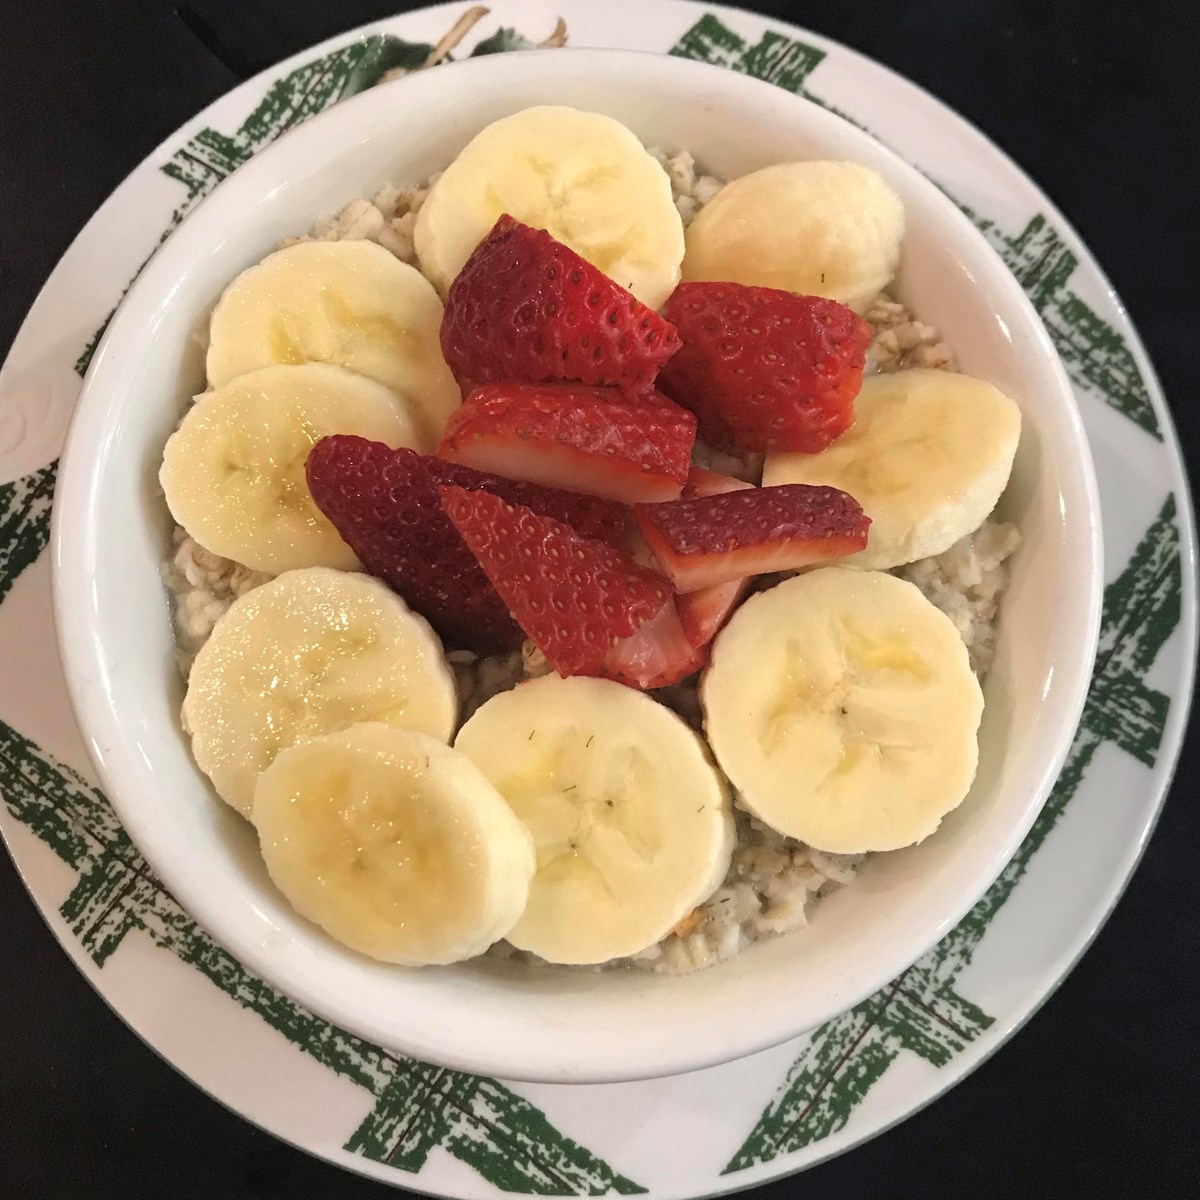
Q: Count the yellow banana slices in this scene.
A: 9